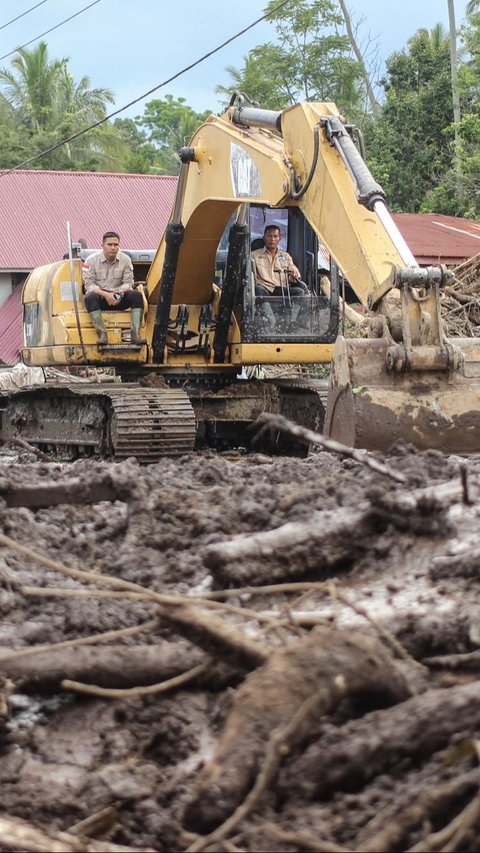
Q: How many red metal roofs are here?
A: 2